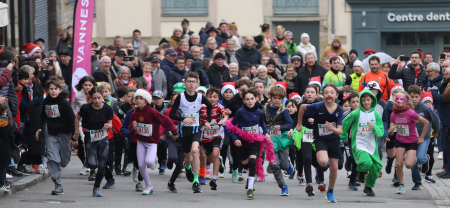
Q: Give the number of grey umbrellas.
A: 1